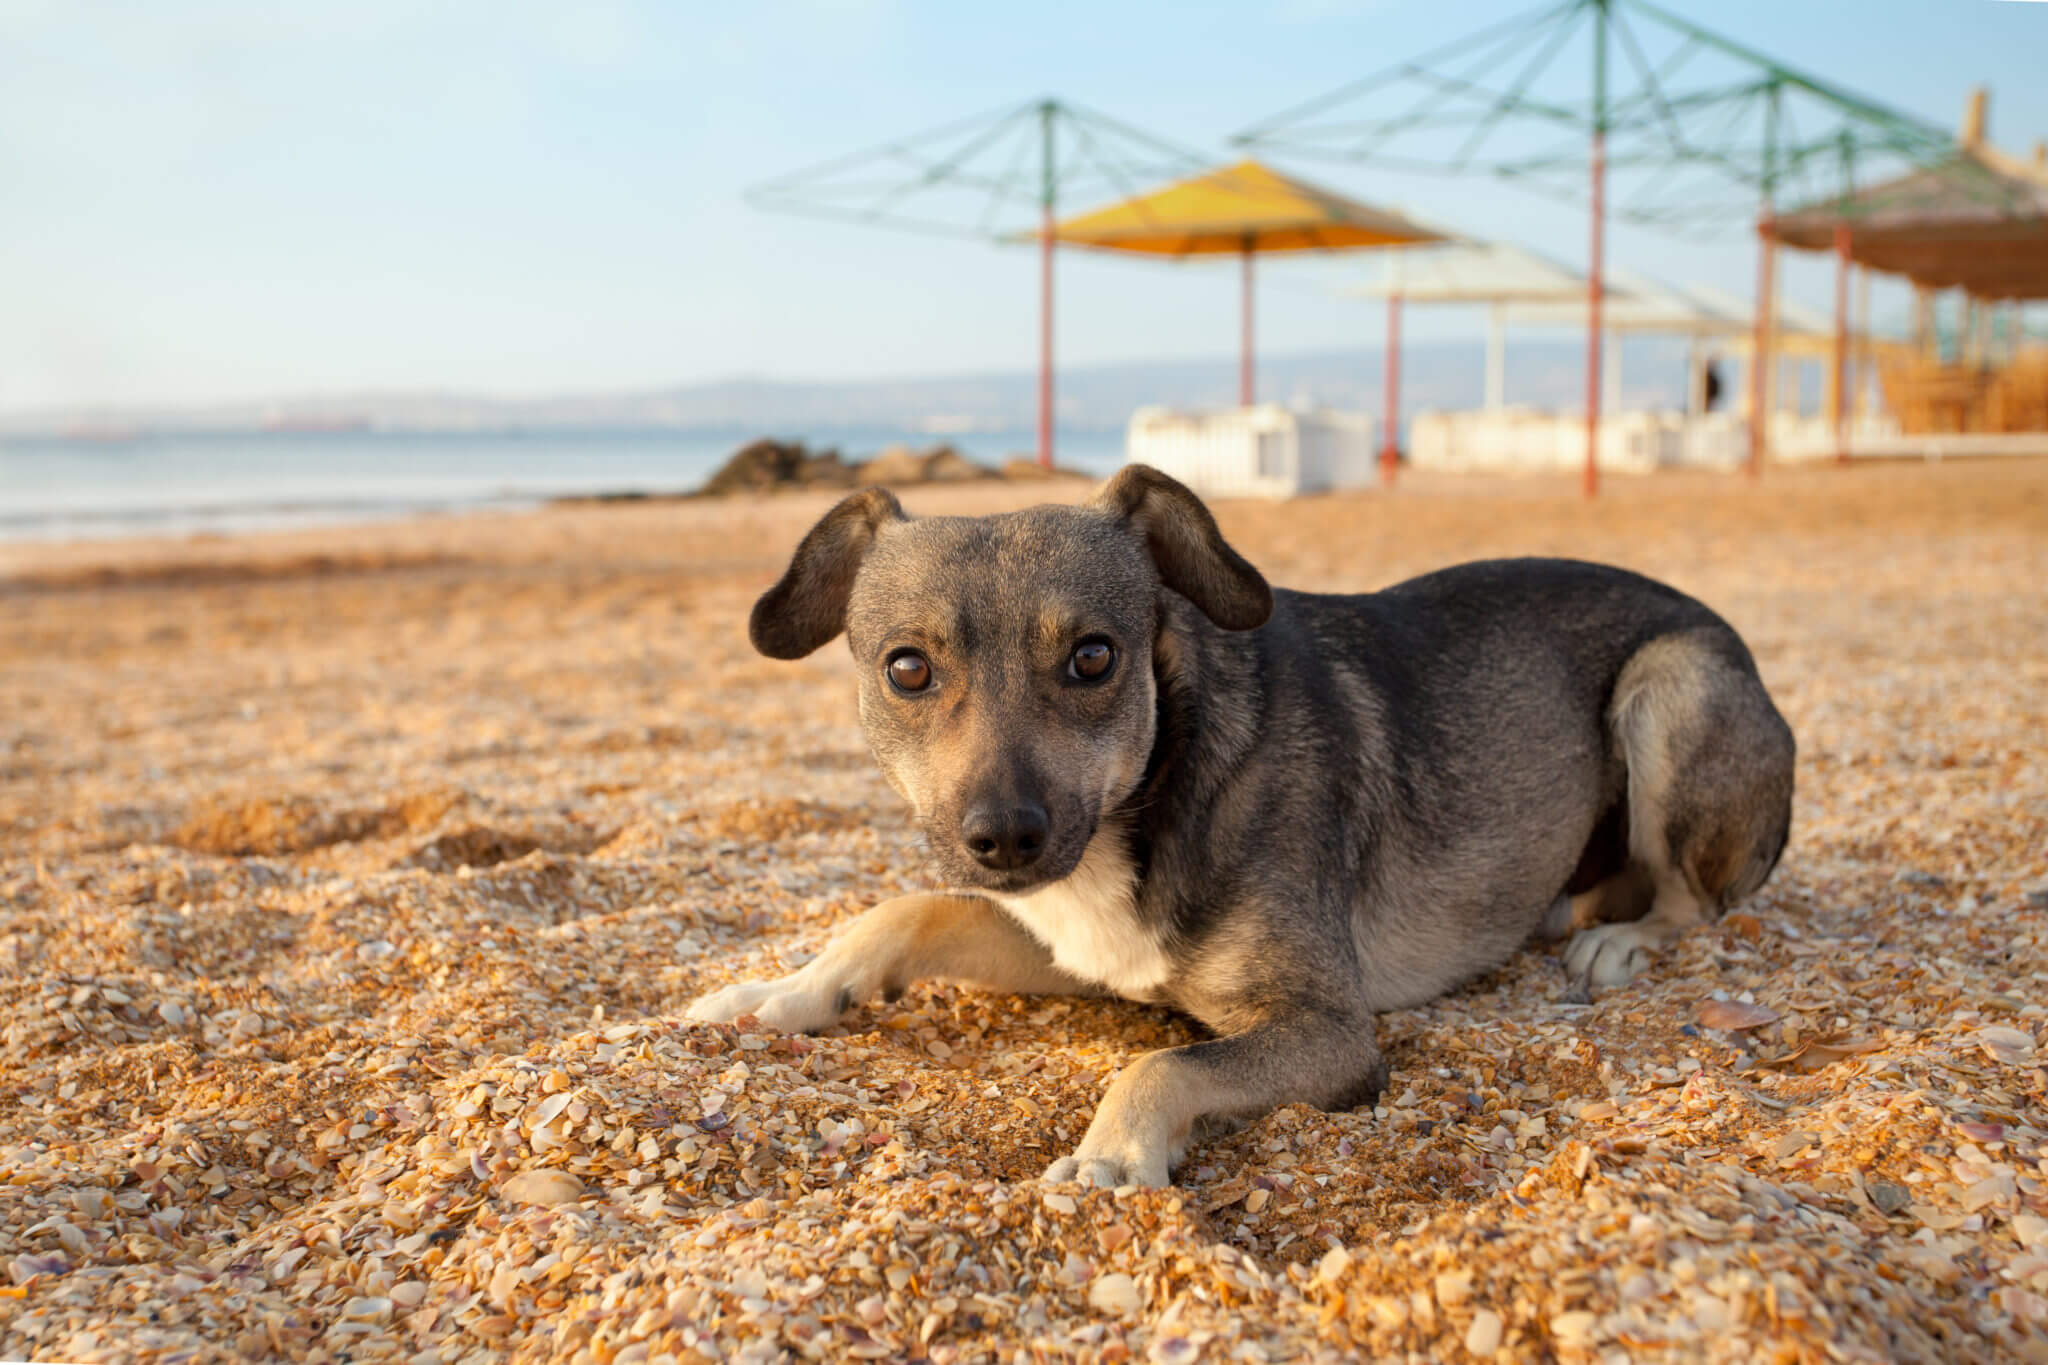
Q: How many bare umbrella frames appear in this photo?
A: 4